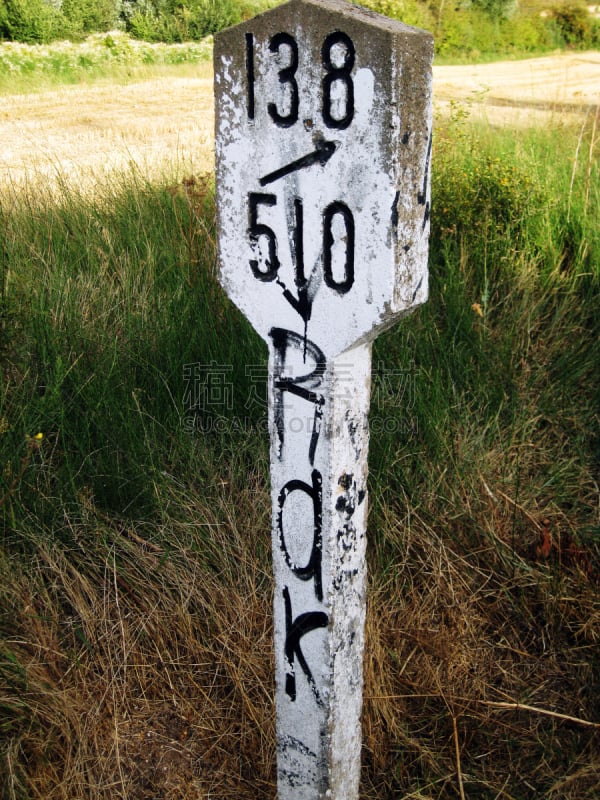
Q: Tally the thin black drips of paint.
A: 1